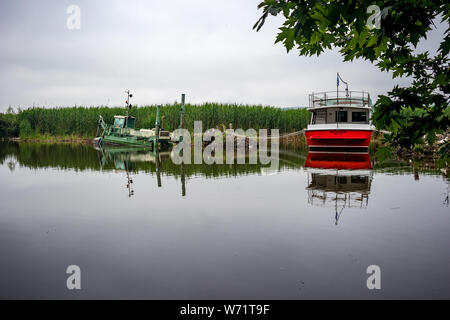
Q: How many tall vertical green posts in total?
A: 2